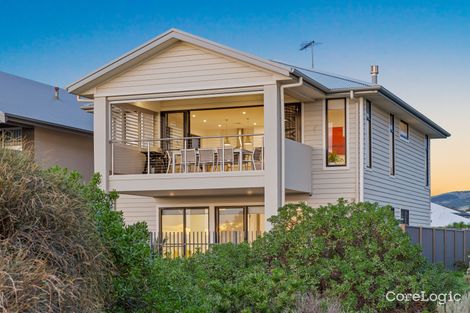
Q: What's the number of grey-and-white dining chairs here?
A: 5